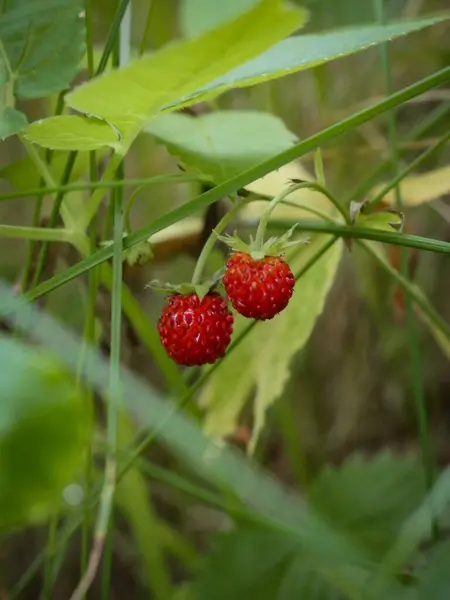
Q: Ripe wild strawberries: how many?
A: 2